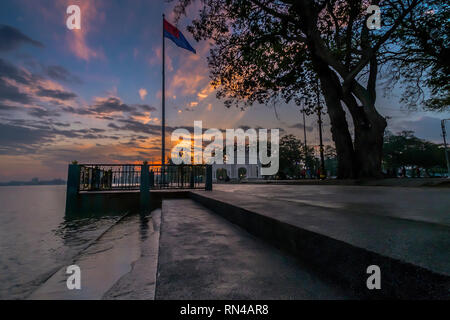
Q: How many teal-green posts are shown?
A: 3